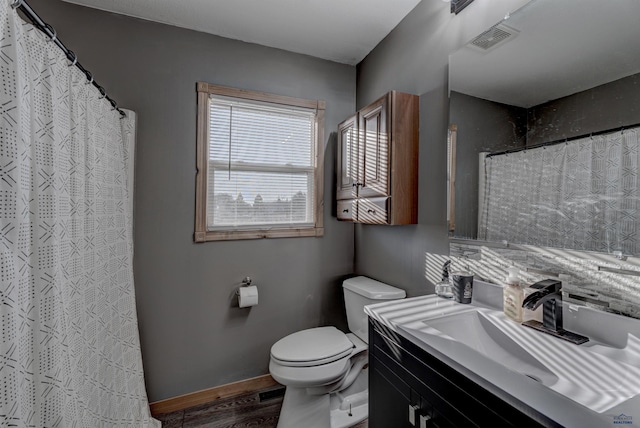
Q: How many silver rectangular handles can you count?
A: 2